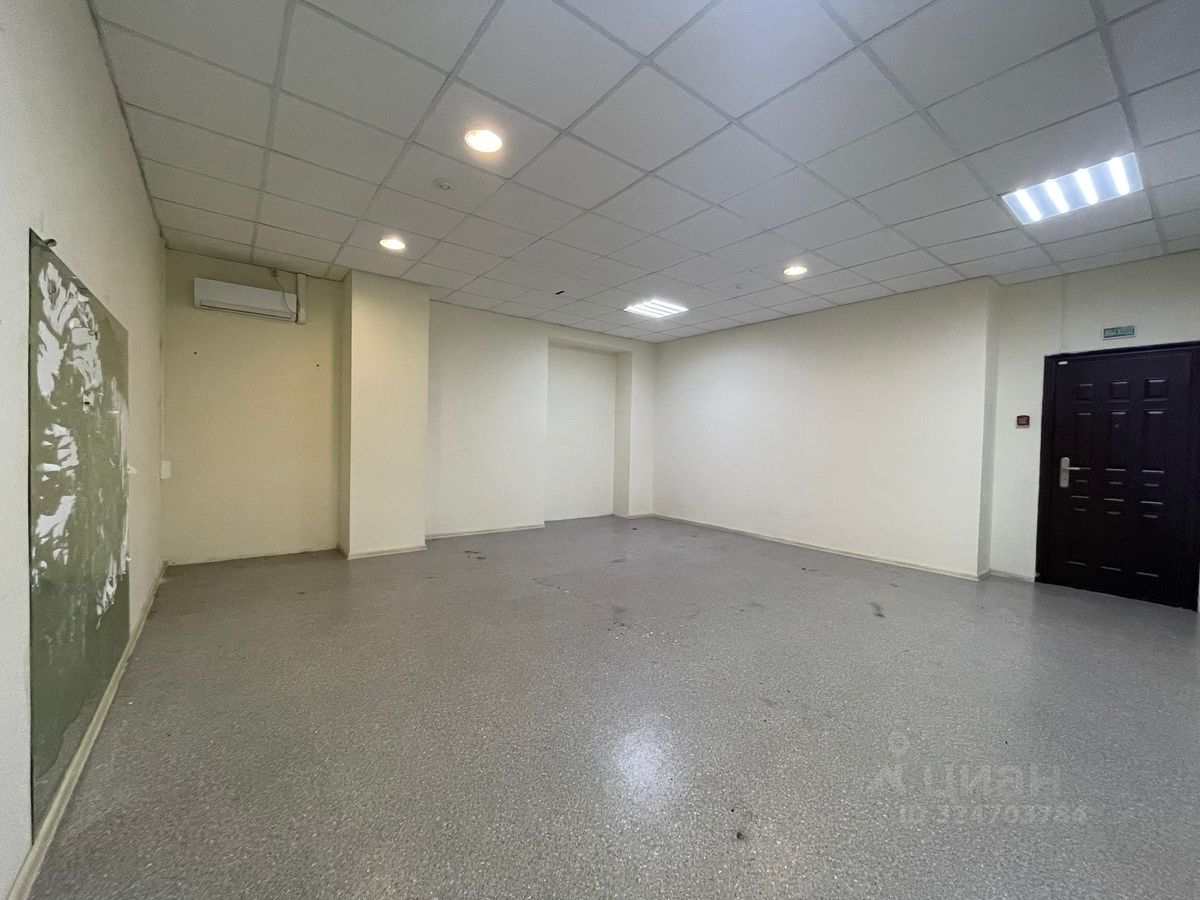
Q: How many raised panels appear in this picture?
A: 12